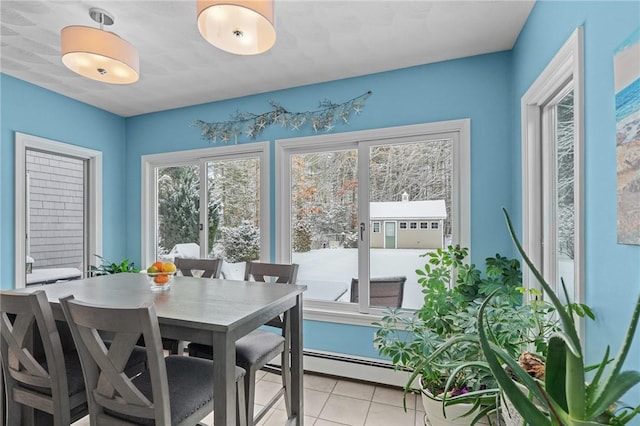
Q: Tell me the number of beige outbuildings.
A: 1